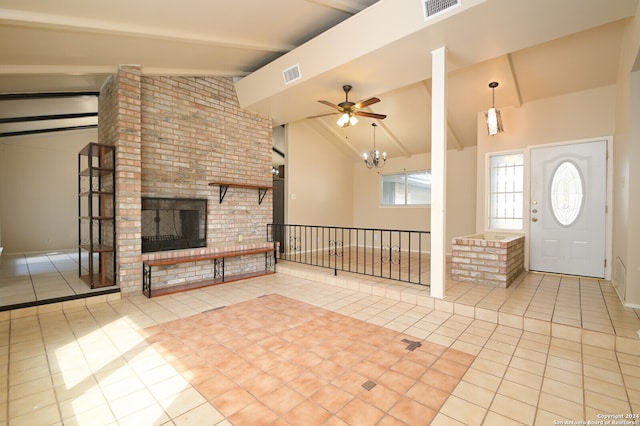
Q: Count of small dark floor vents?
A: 2